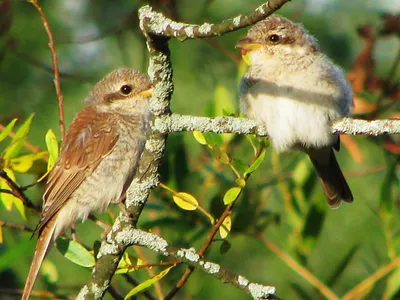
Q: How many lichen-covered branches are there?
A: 4